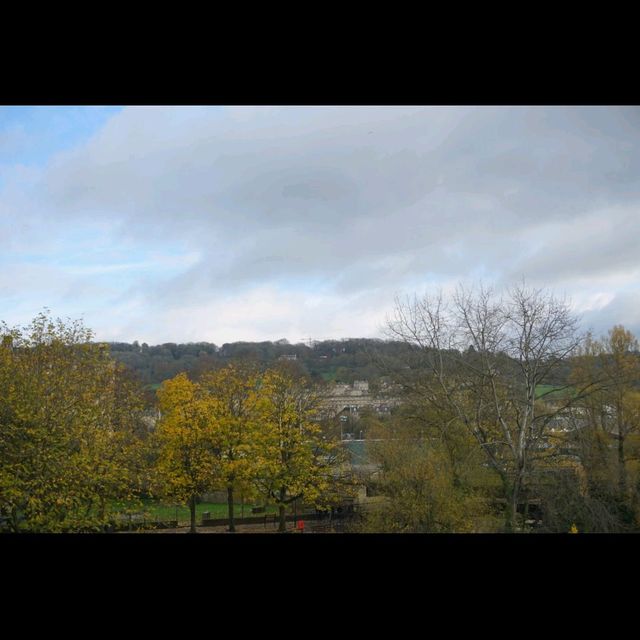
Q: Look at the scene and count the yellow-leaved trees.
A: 3